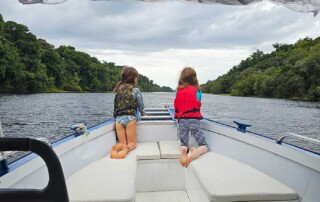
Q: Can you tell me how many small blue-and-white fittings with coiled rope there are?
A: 1